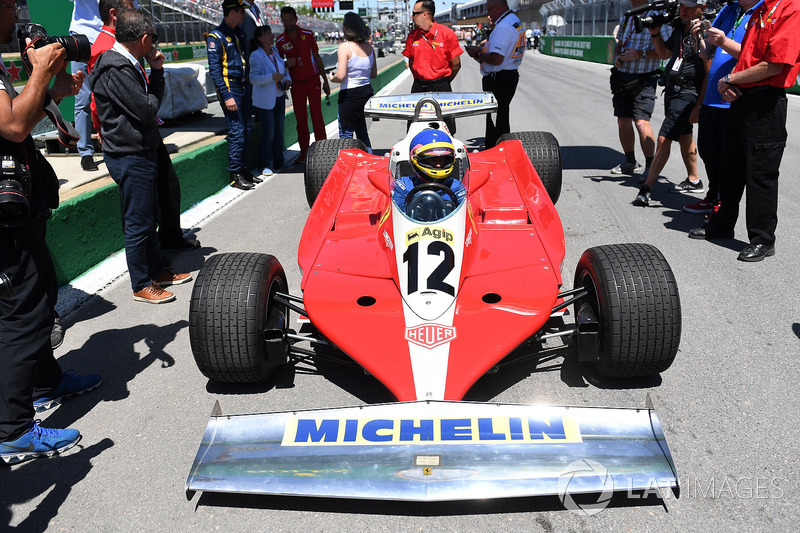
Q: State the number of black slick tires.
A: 4